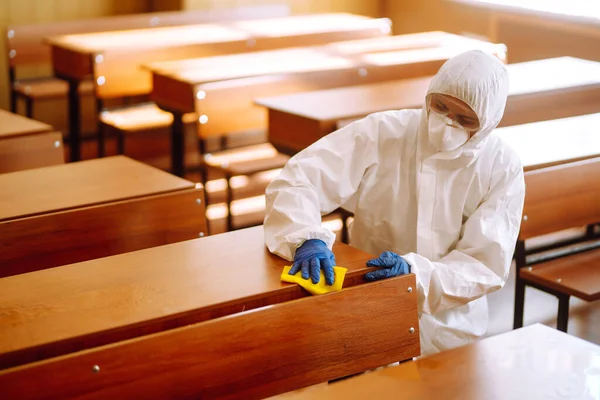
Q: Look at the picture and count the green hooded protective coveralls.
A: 0